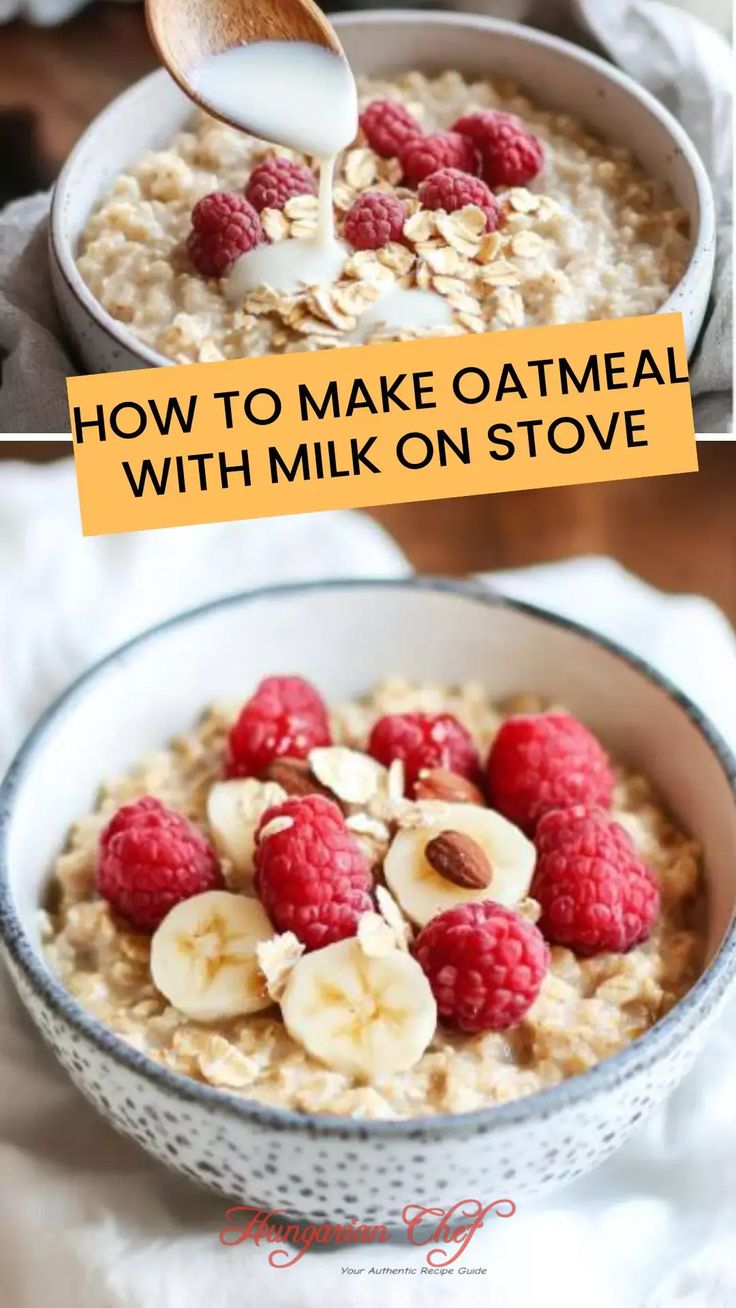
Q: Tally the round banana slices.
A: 4